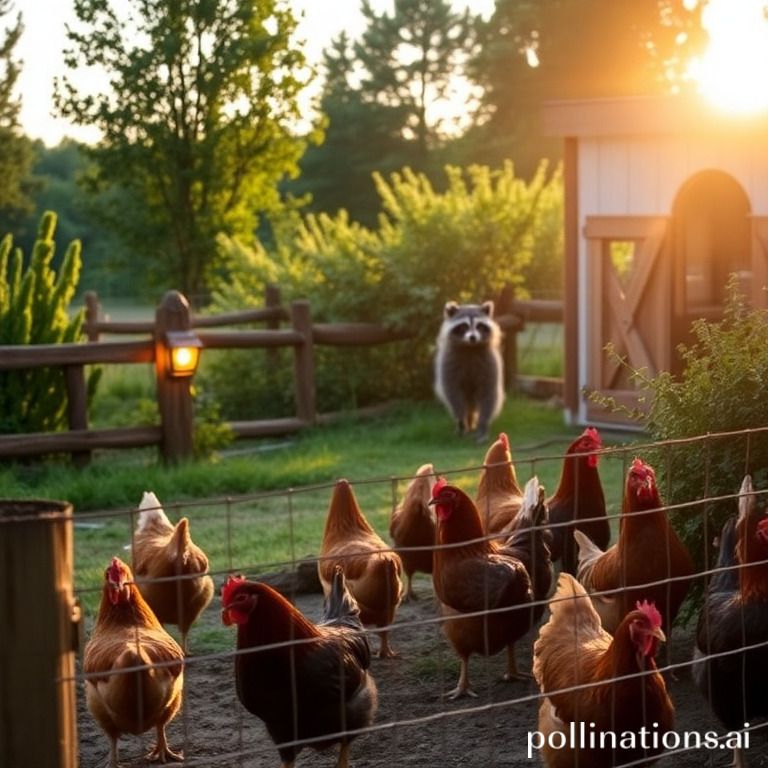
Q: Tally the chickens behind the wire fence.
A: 11